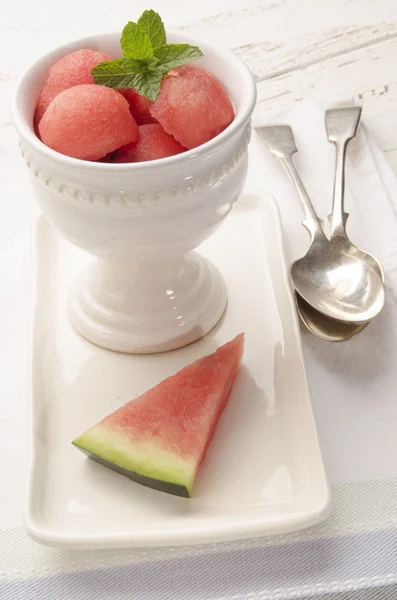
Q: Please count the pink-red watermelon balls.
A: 5